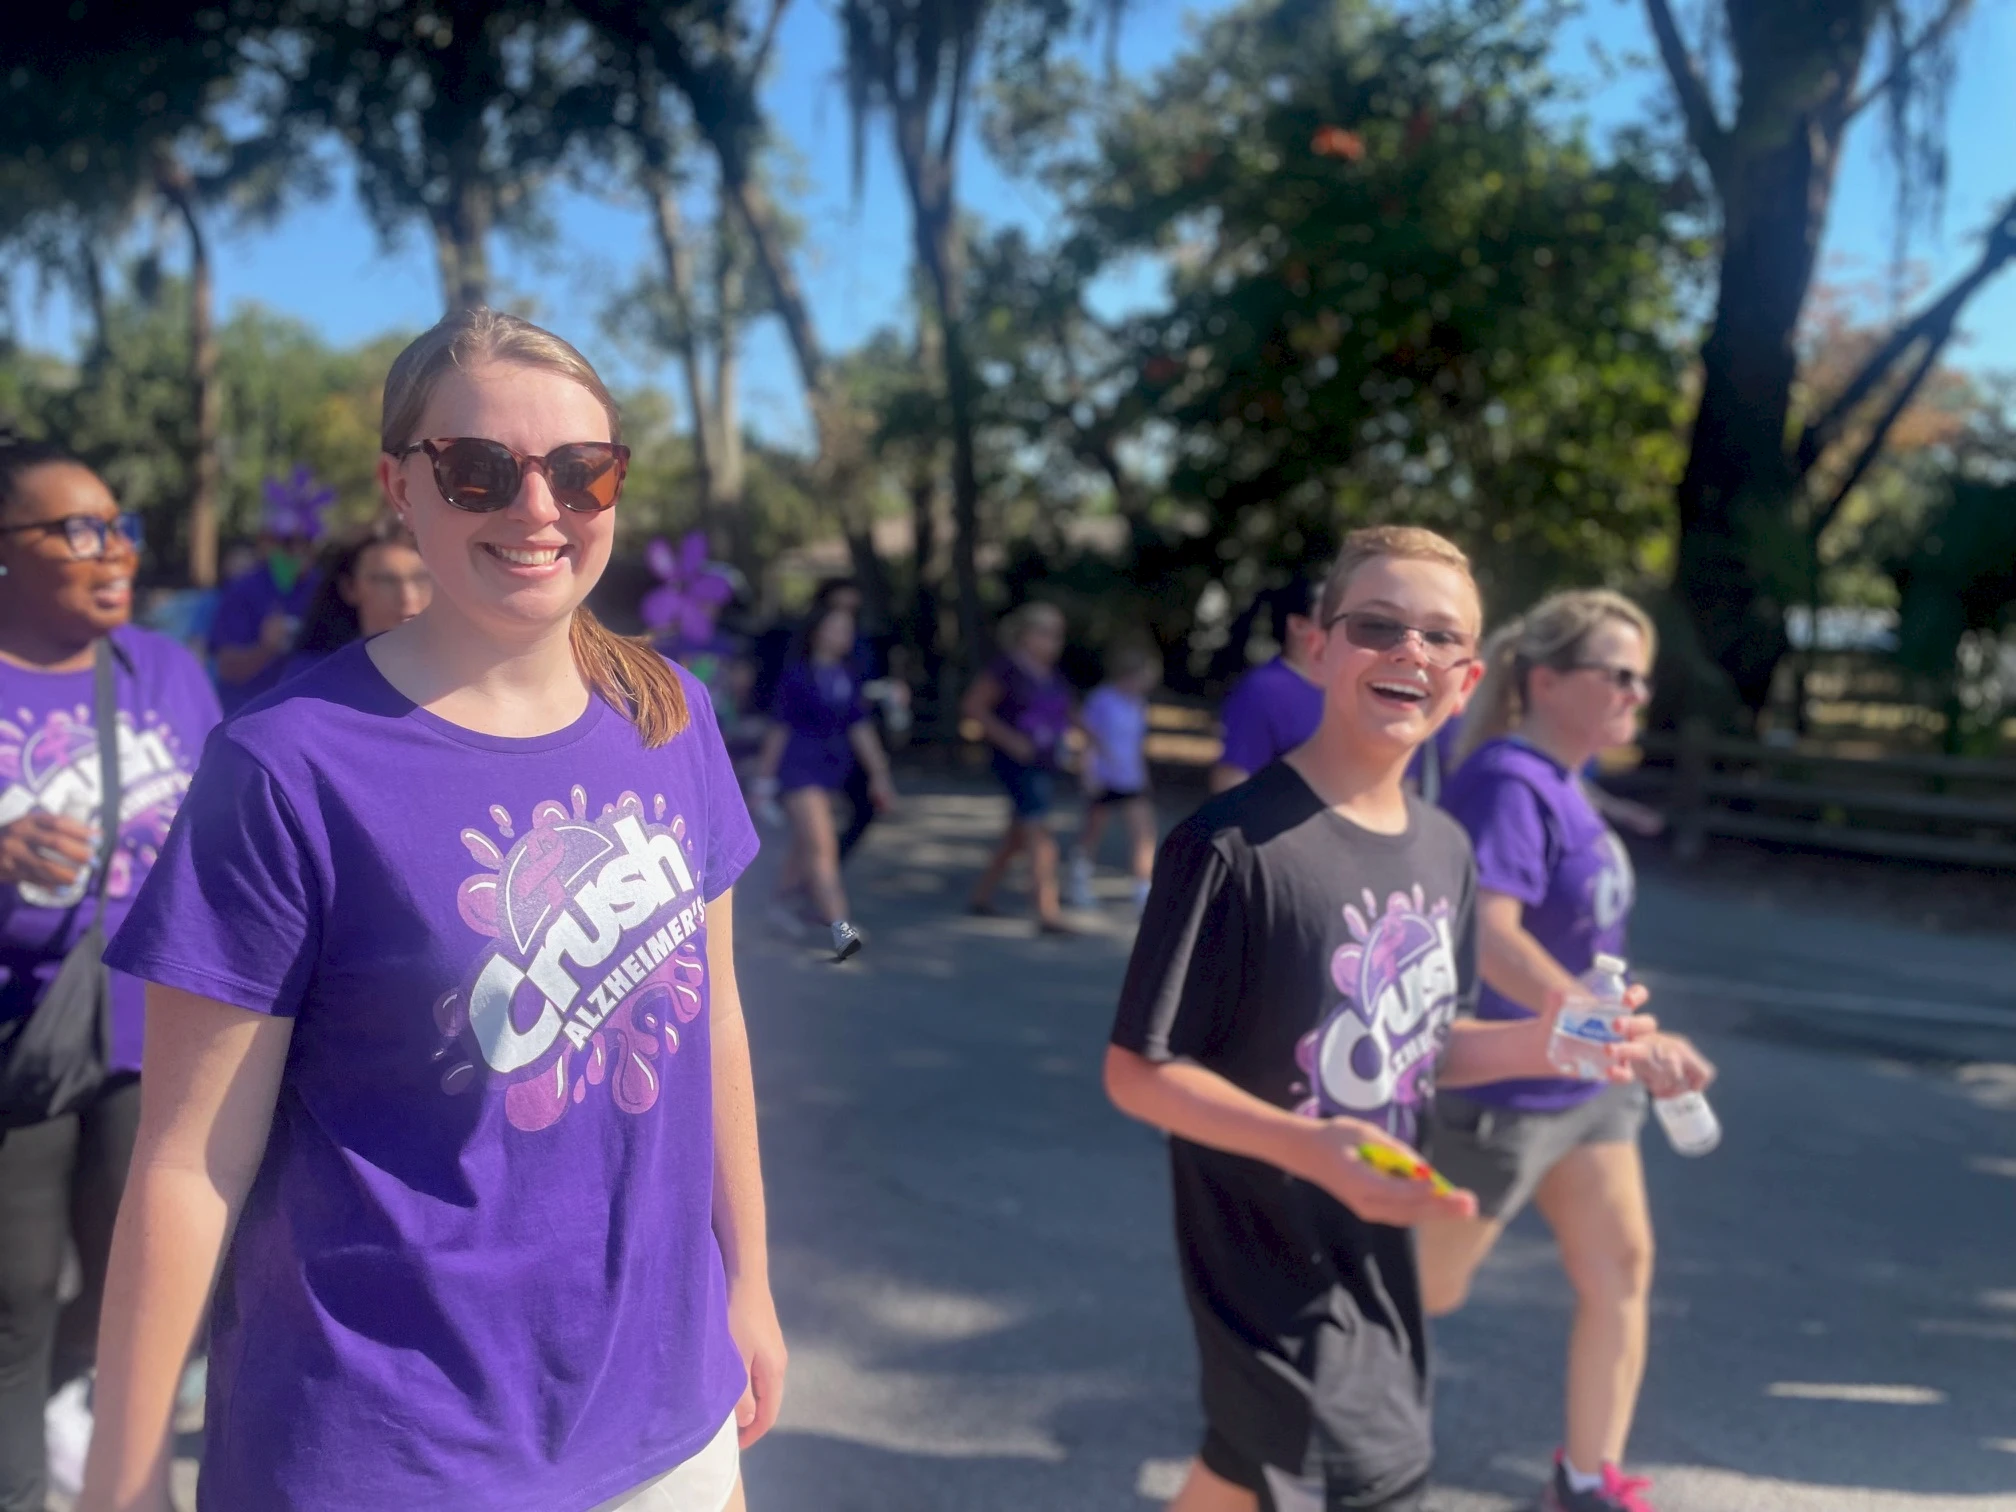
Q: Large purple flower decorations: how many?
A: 2